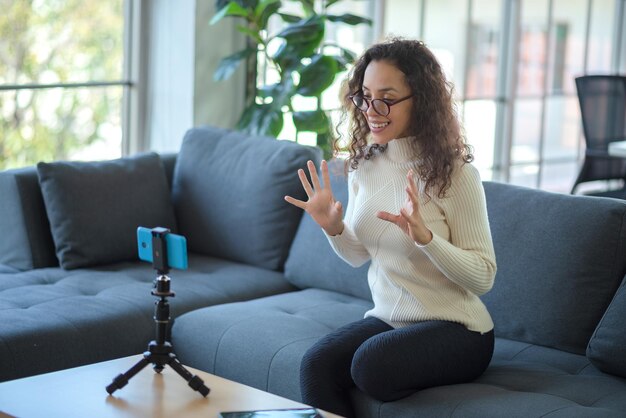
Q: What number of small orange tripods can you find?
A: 0